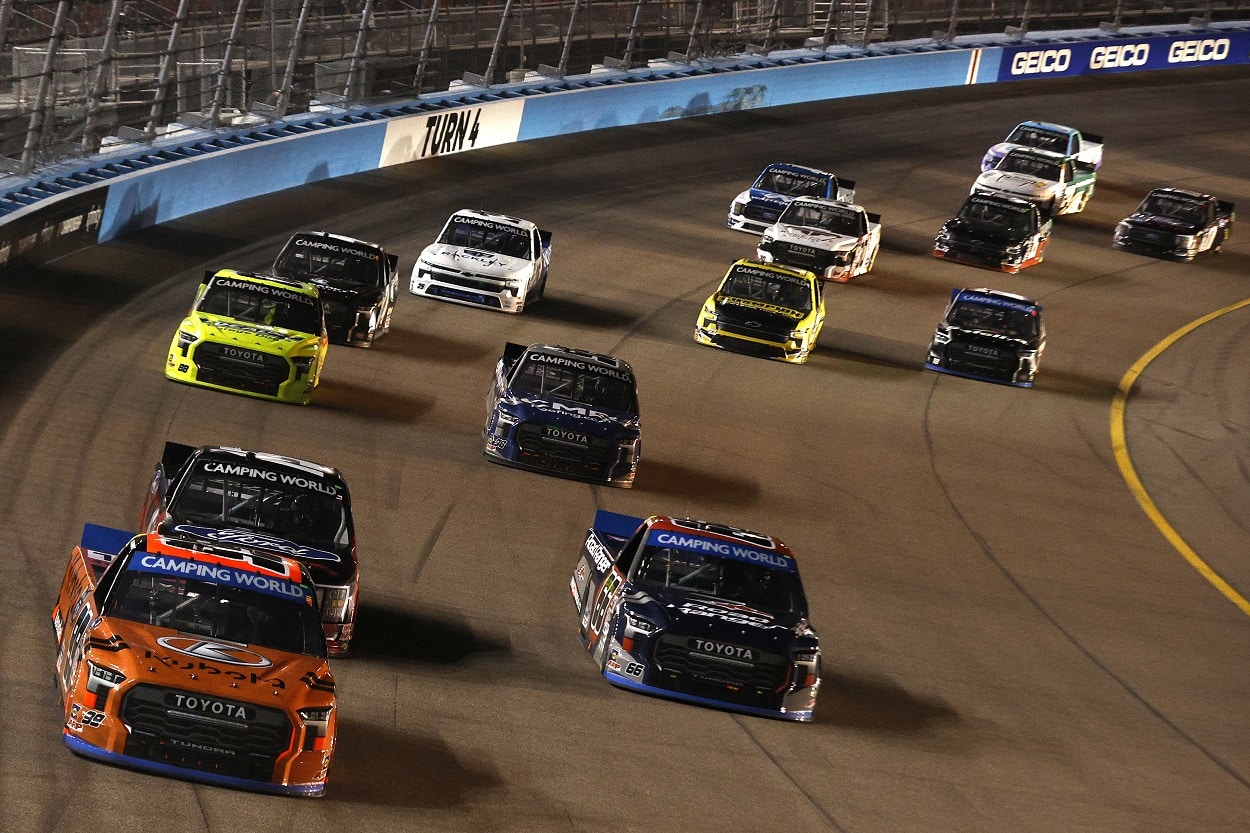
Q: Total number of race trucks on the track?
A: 15